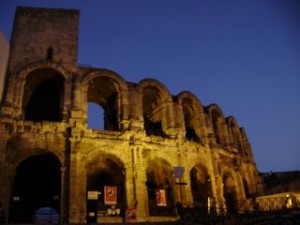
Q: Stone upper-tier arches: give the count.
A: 7